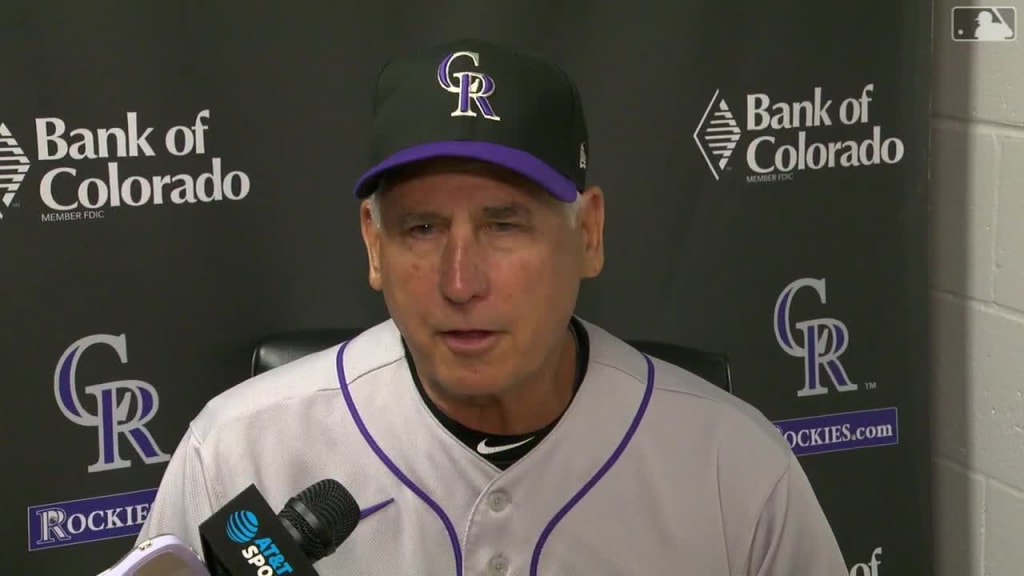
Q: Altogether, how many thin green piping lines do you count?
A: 0